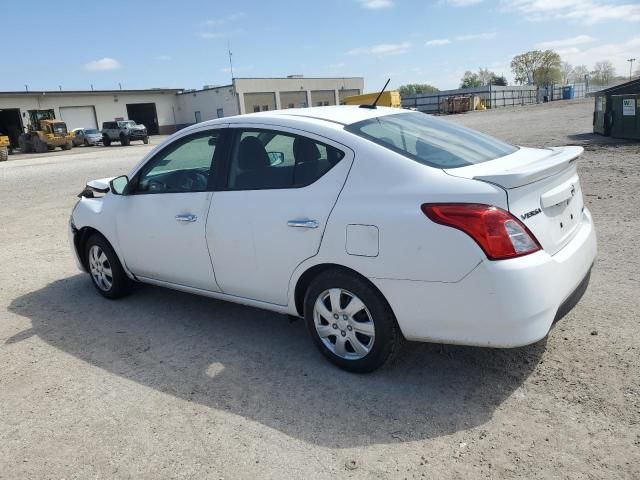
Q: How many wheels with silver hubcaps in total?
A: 2